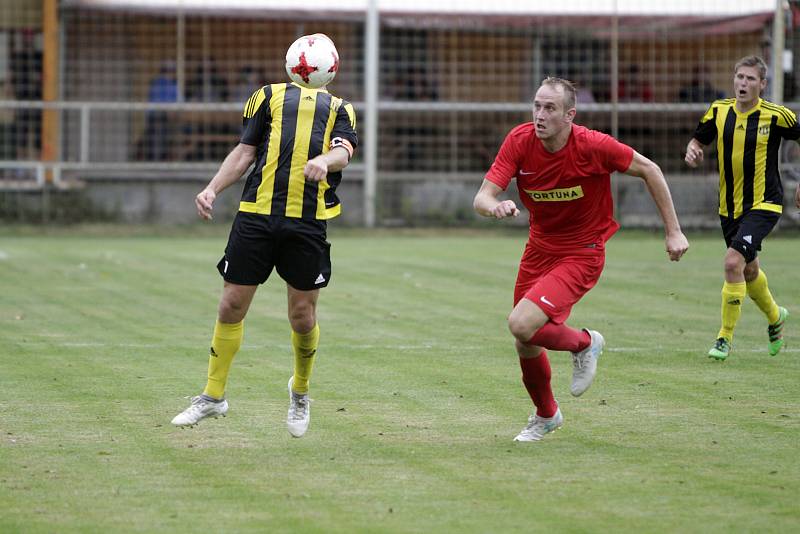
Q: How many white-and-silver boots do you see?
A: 4